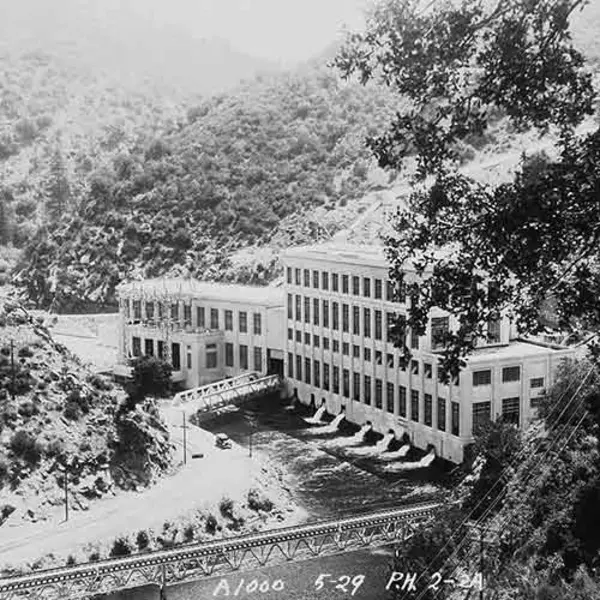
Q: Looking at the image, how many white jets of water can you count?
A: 6